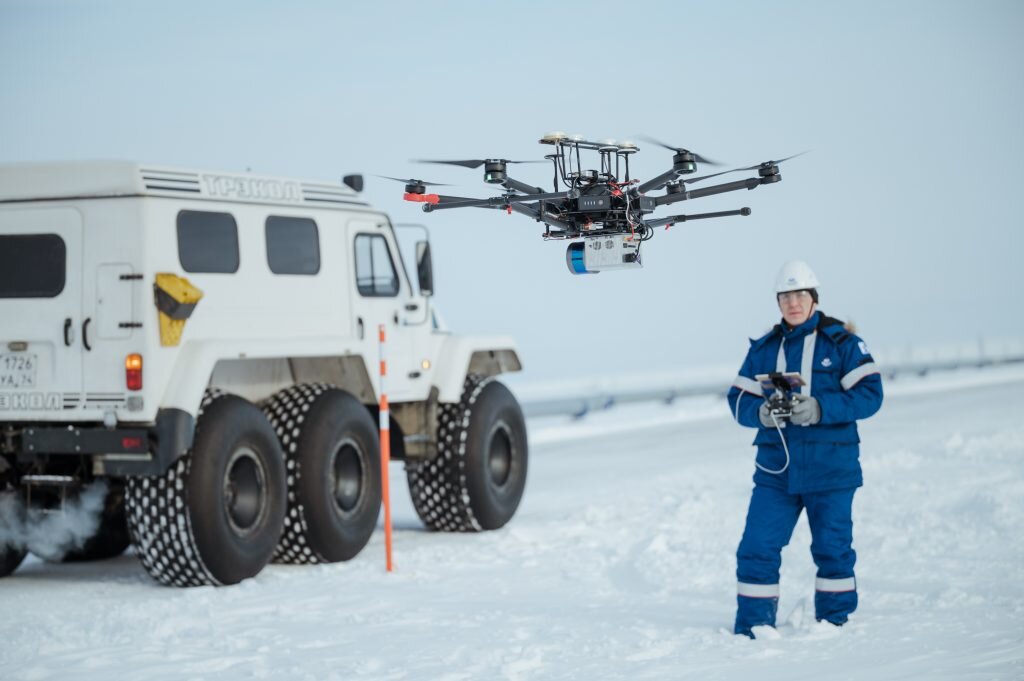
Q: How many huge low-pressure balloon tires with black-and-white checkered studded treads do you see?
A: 3